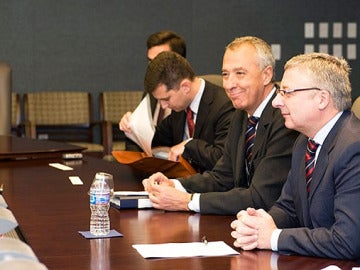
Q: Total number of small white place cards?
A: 2